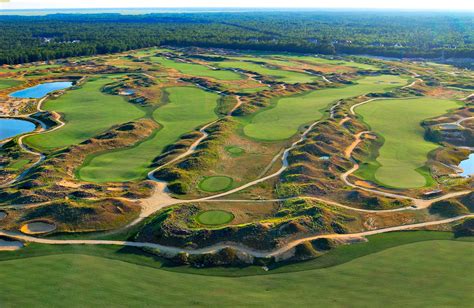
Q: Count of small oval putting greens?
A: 3